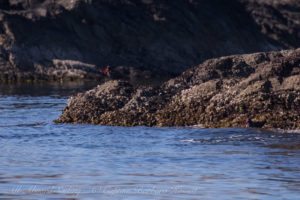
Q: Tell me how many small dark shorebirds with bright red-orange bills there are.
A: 2